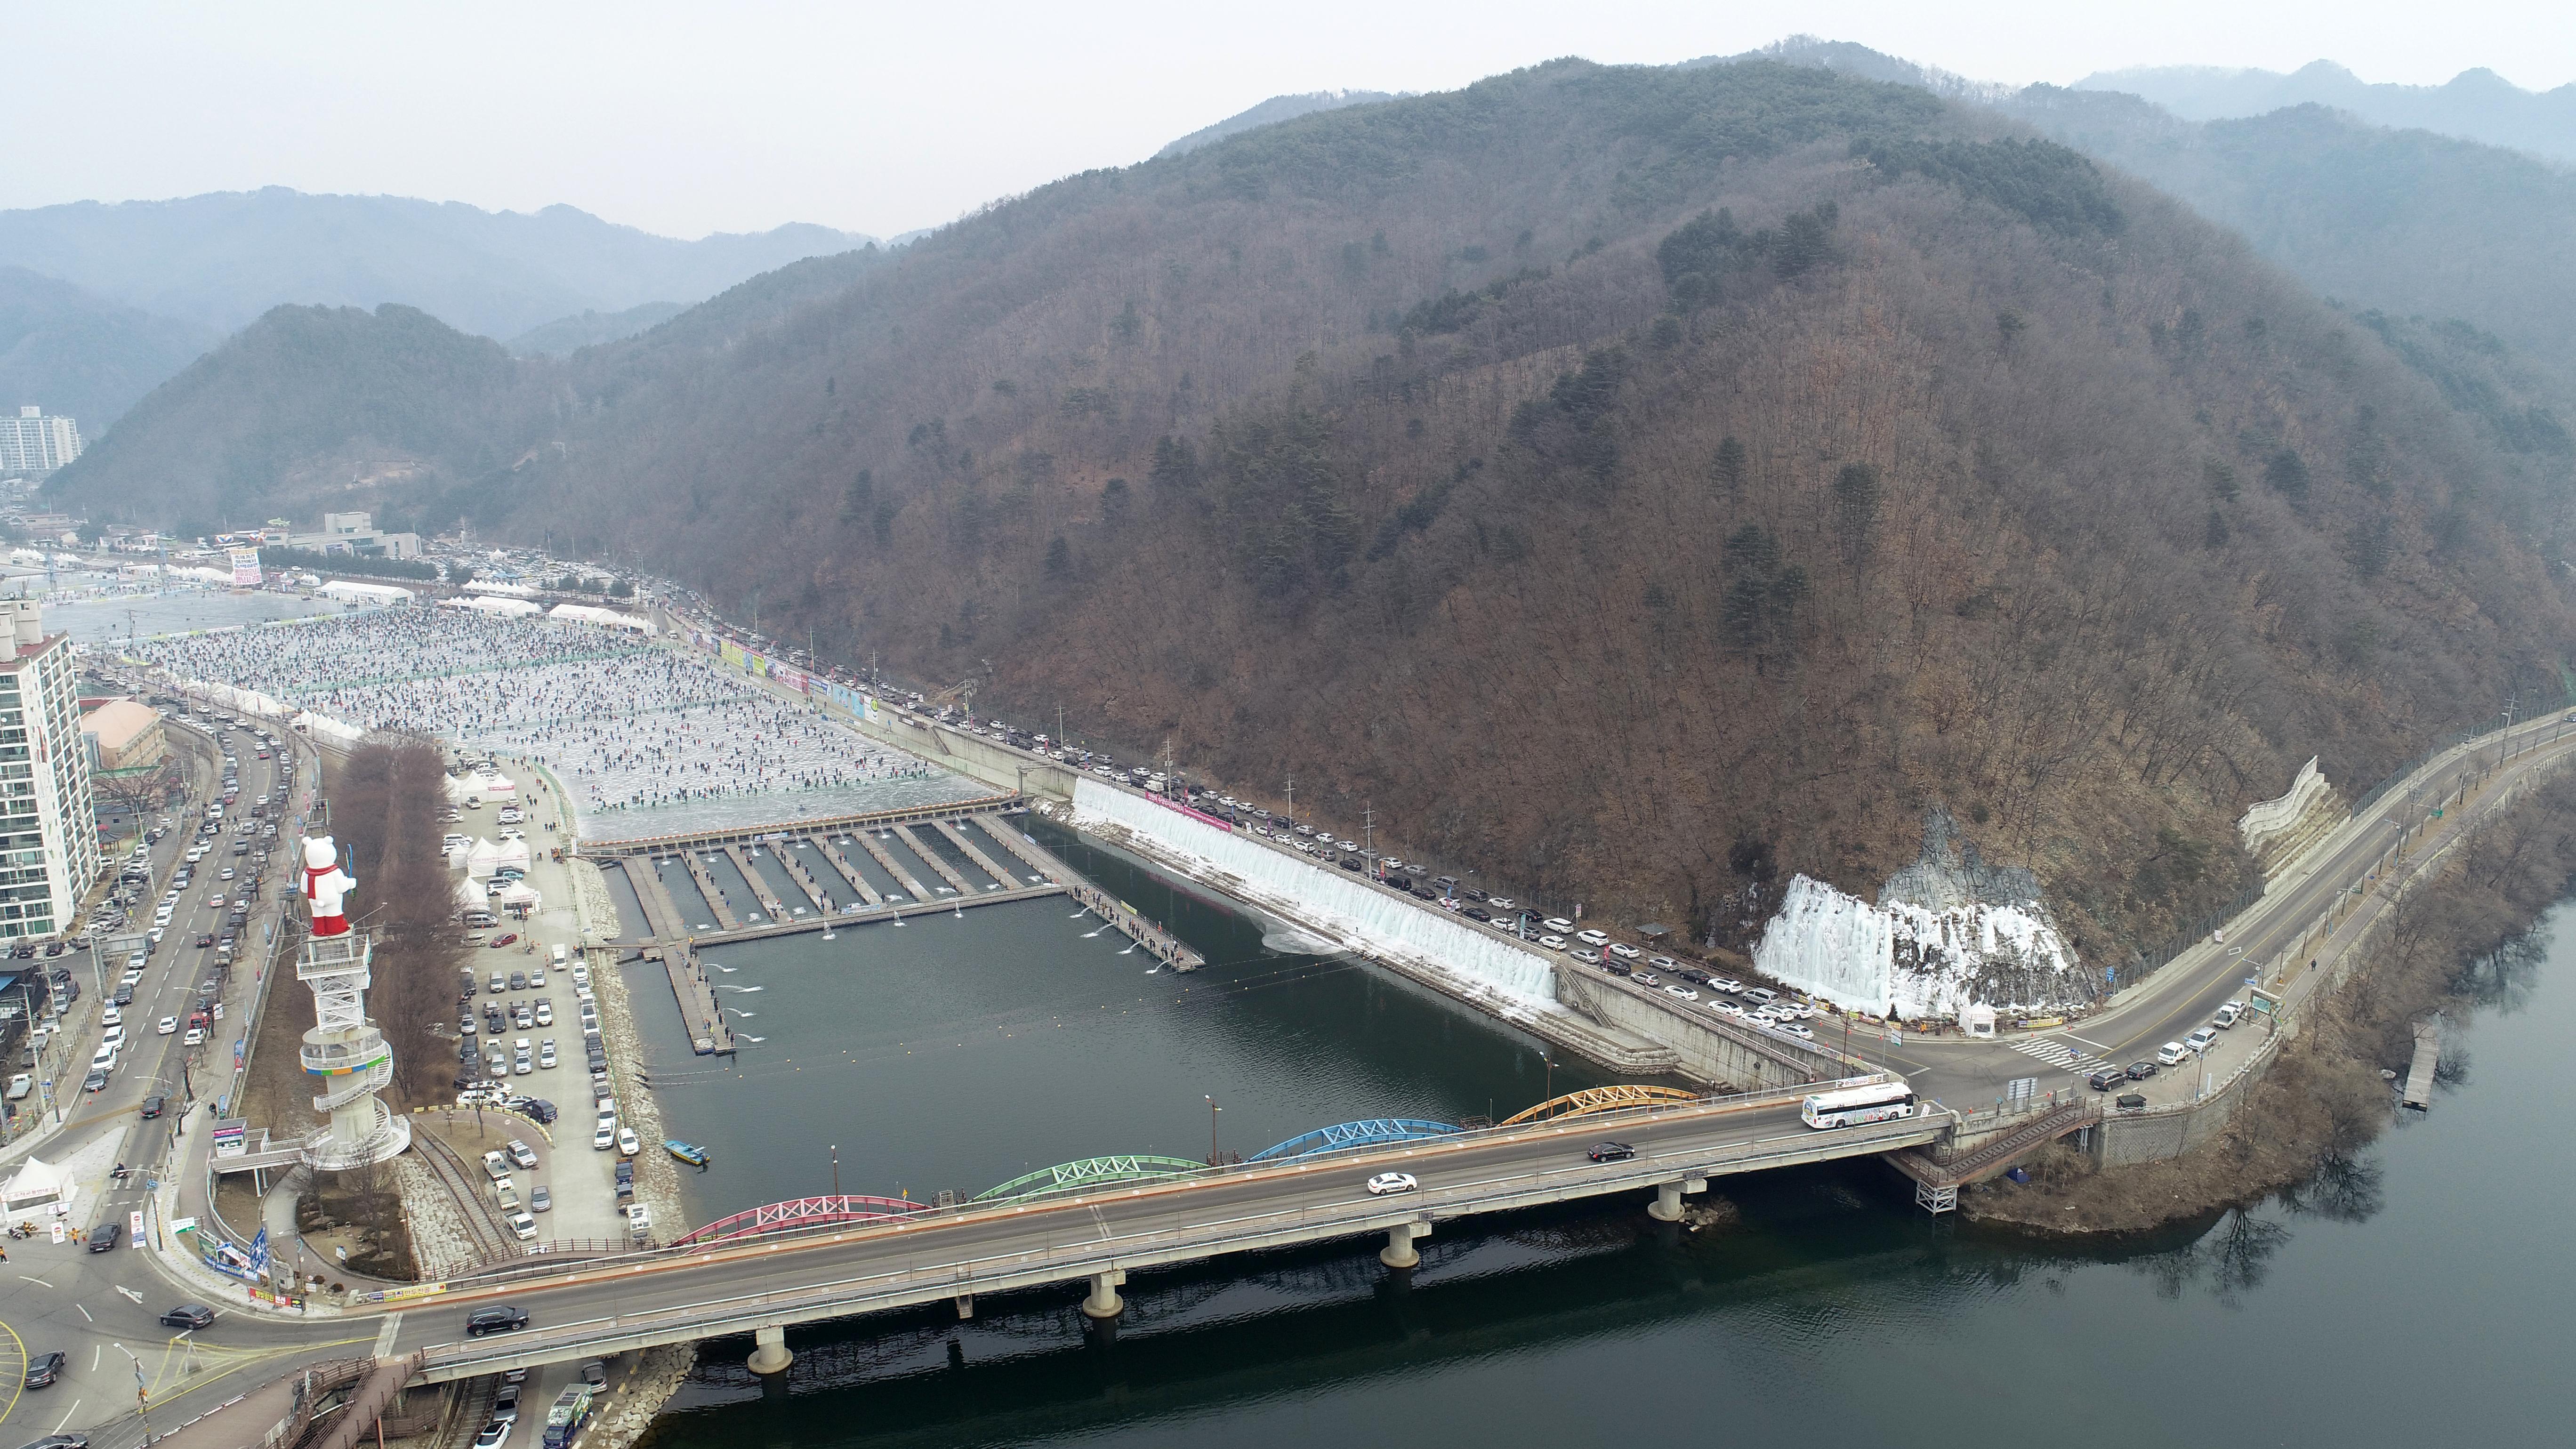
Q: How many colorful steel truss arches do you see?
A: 4